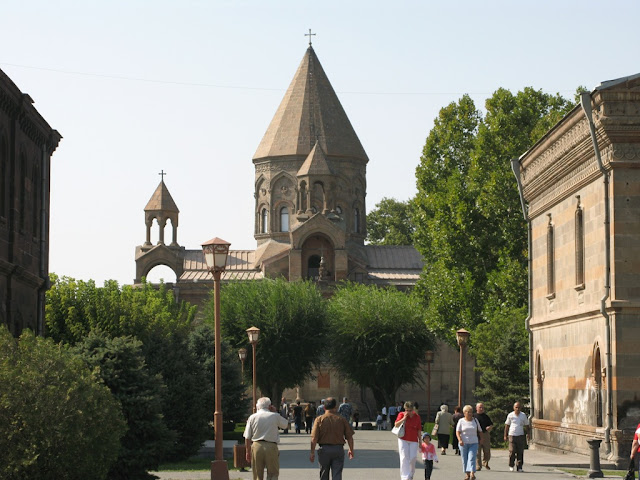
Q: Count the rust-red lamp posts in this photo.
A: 5